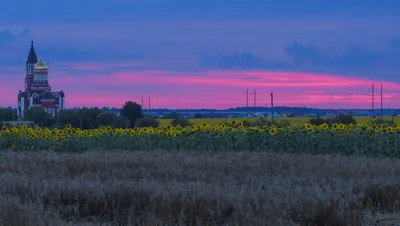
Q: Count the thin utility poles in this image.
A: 7